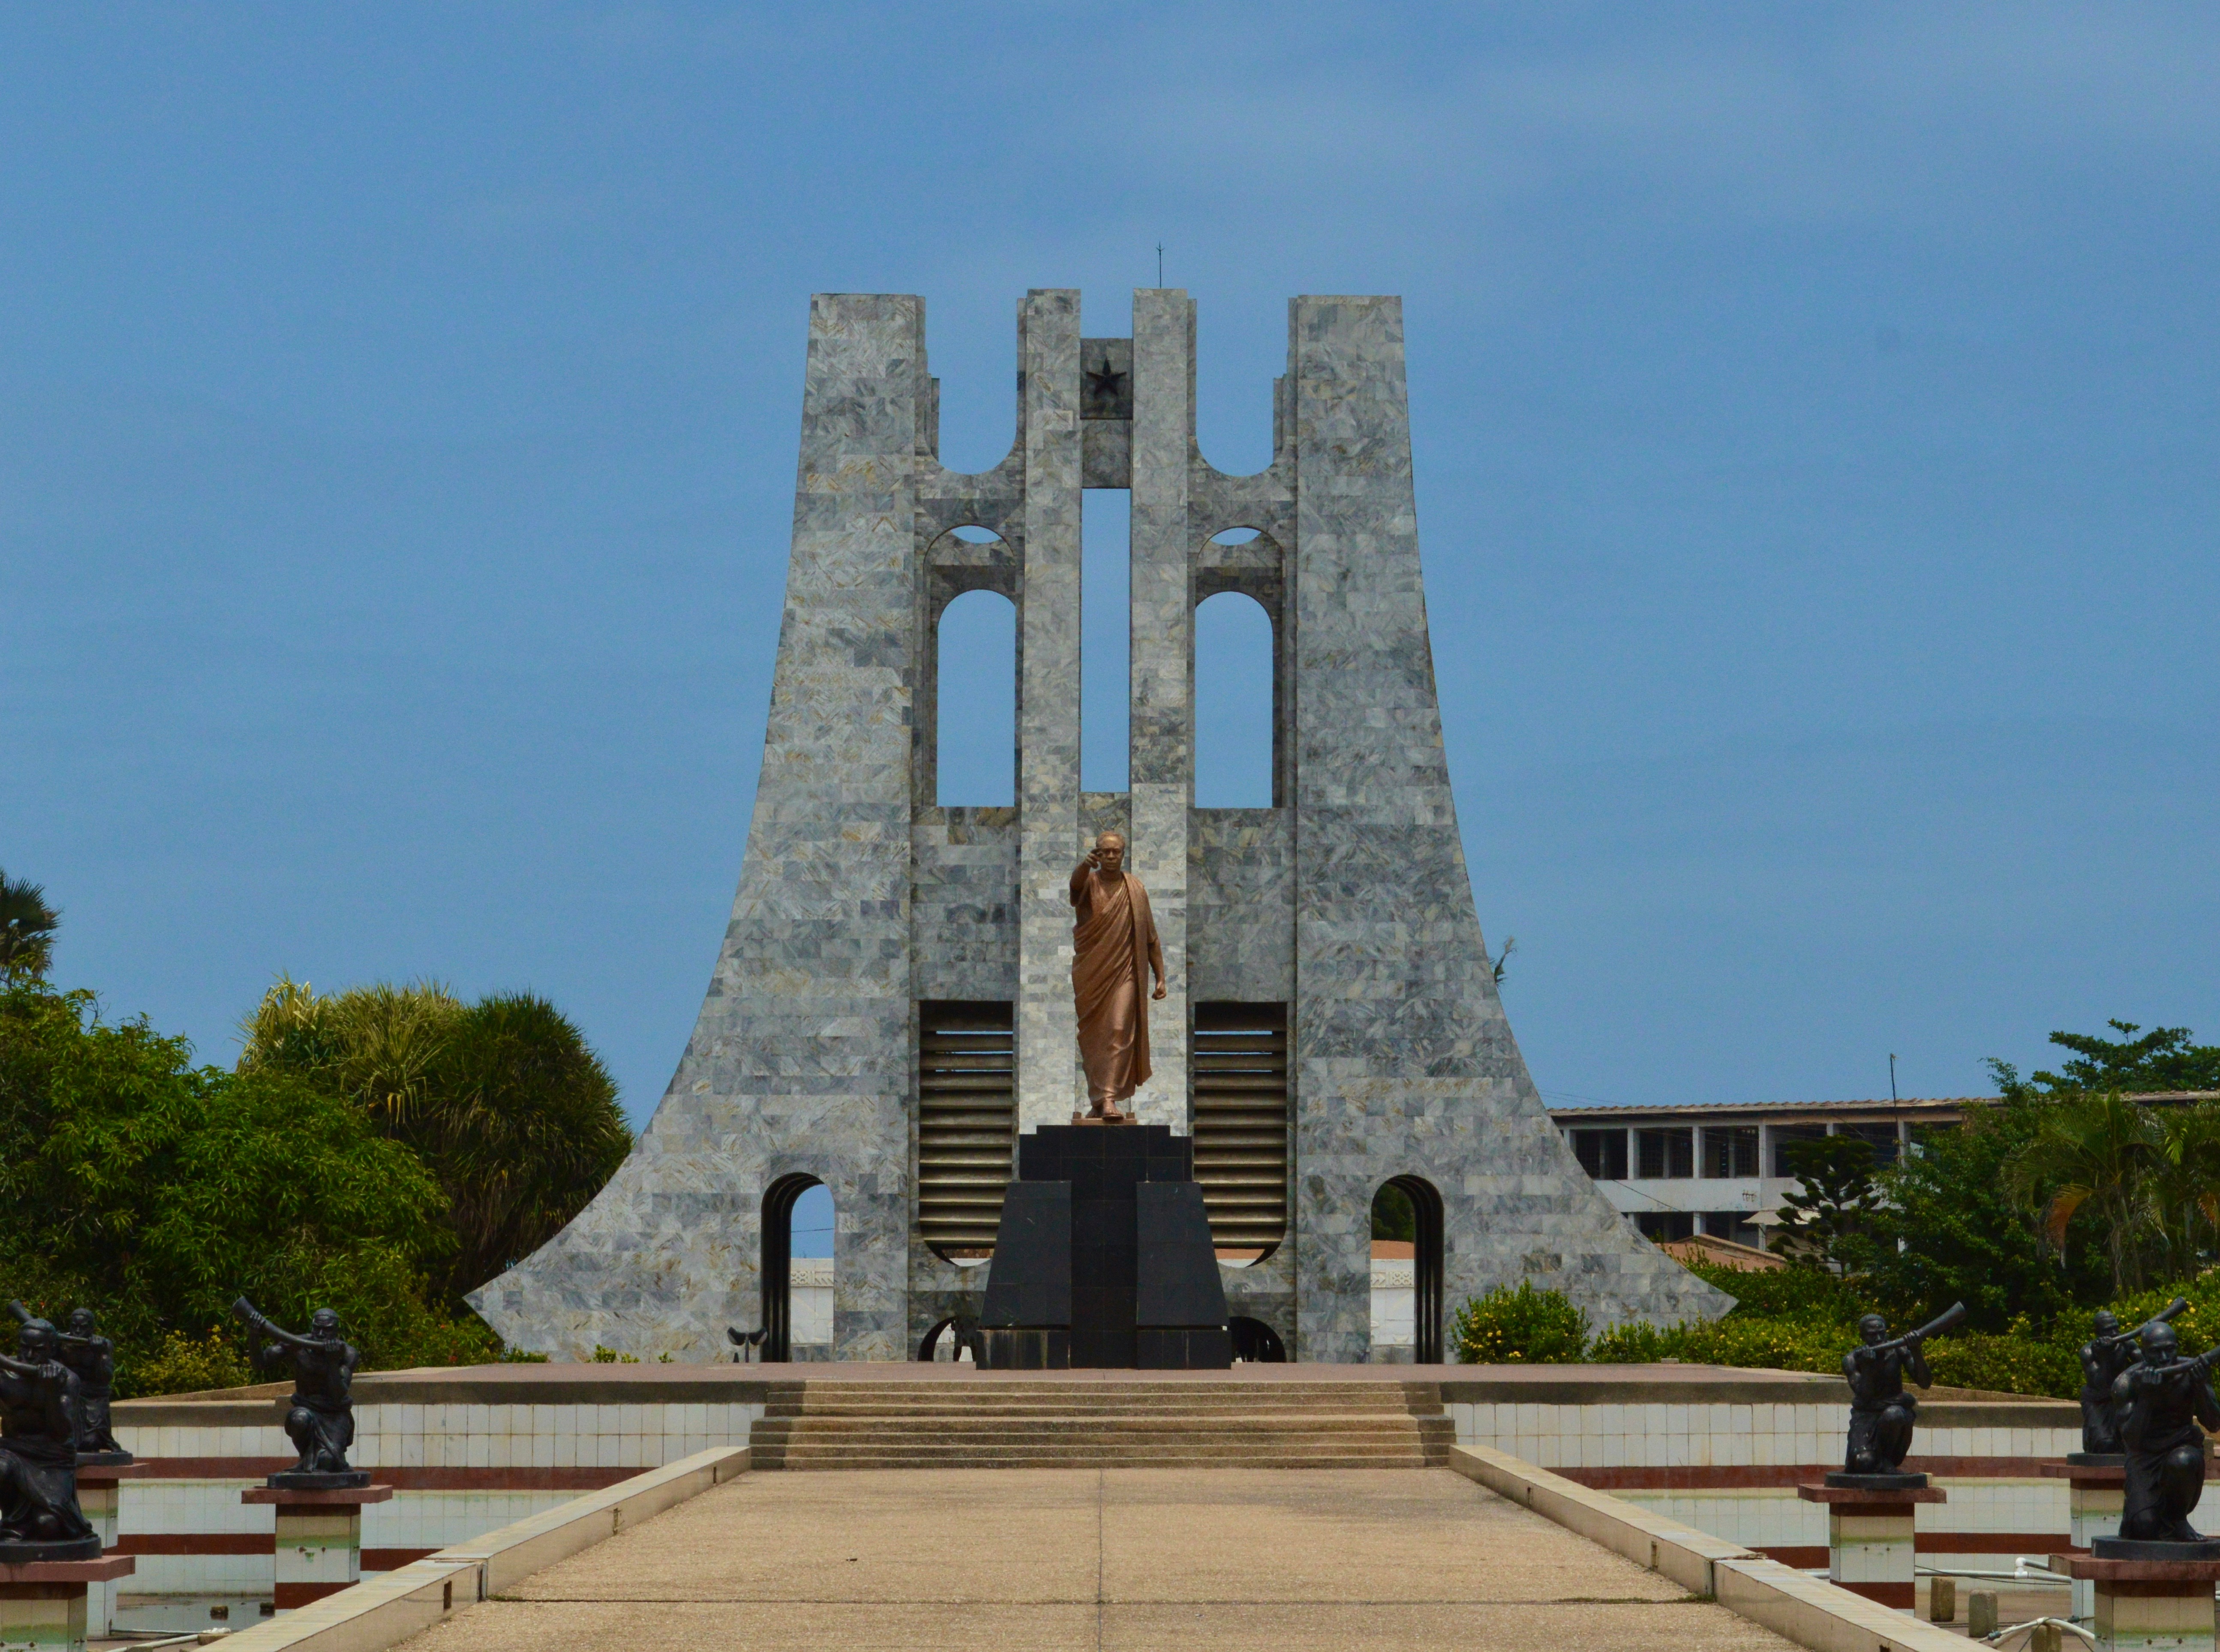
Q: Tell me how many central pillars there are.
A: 2